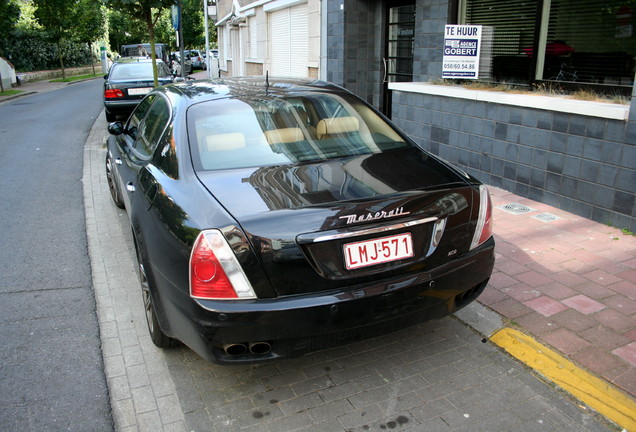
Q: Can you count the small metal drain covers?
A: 2